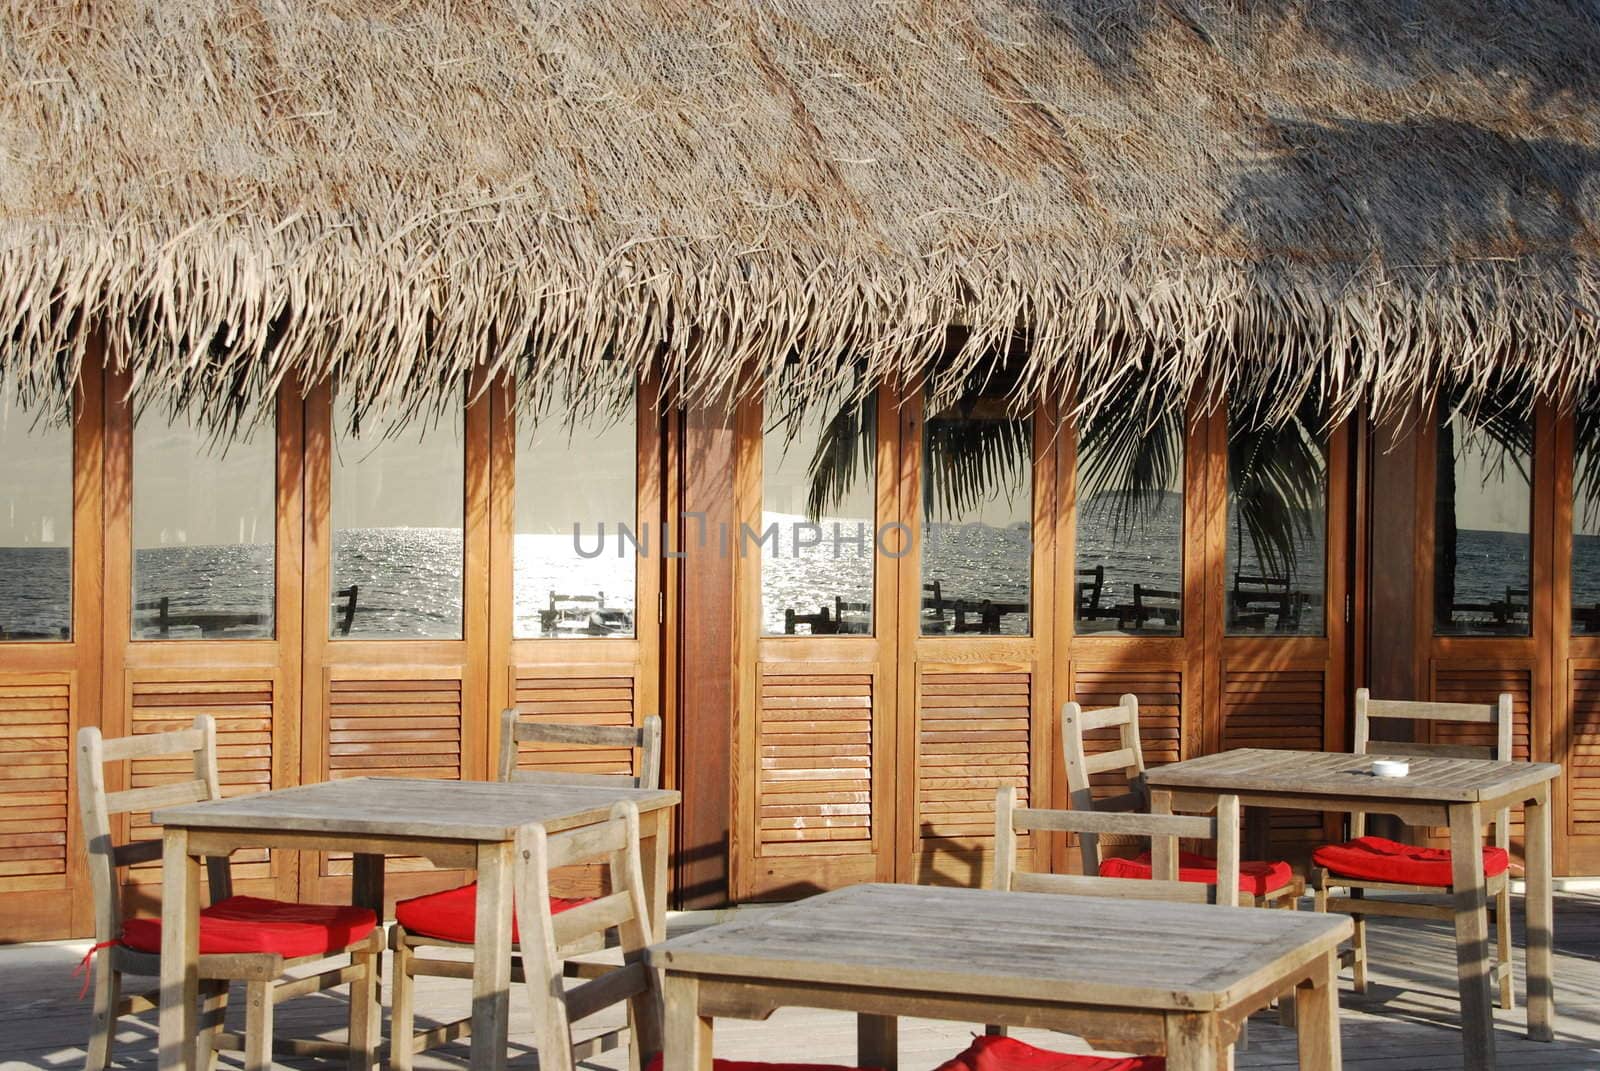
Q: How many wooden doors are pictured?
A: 10